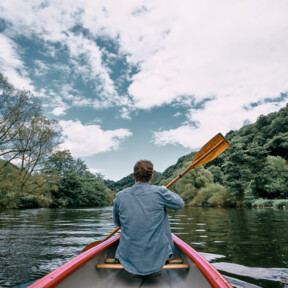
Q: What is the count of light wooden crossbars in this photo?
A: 2